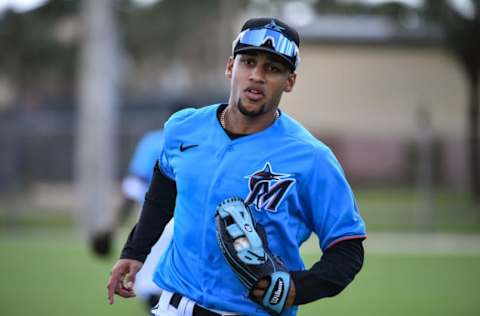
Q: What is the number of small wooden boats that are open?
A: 0